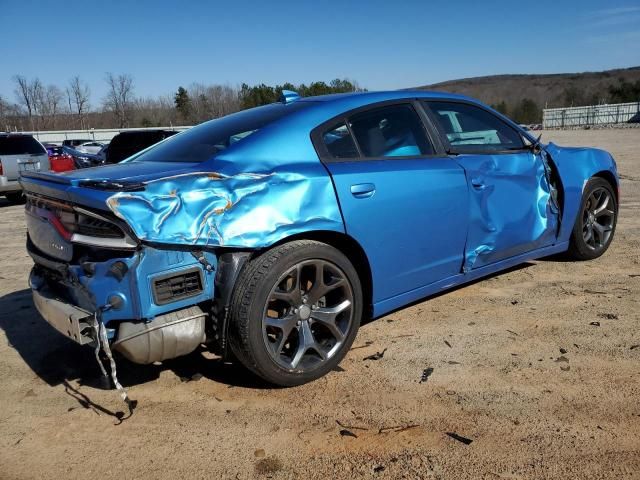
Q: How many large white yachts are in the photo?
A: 0